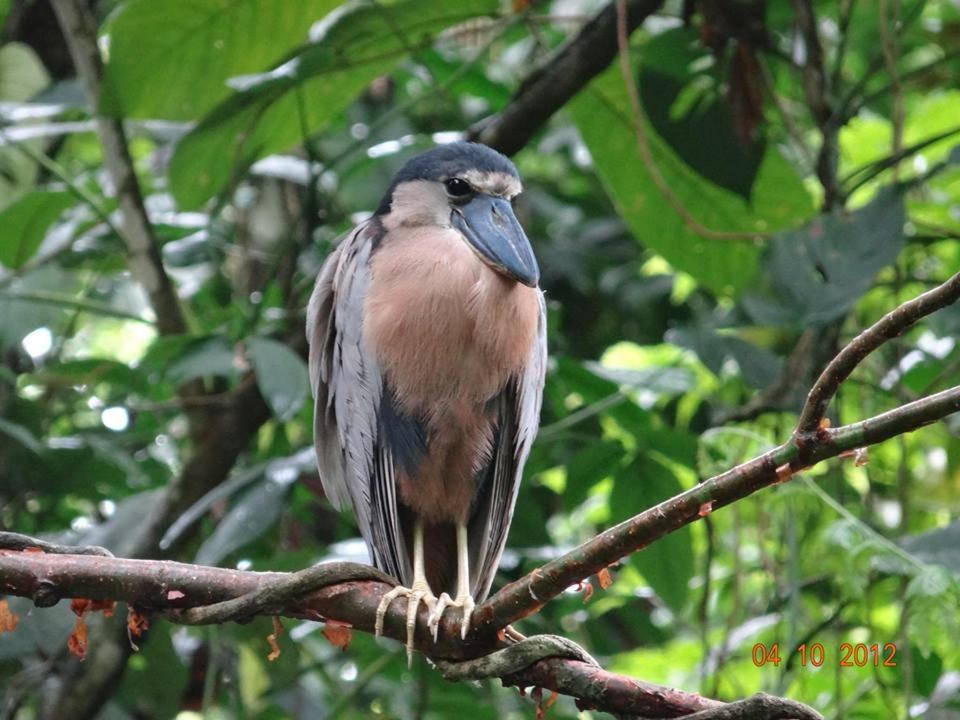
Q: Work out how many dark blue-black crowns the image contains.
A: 1